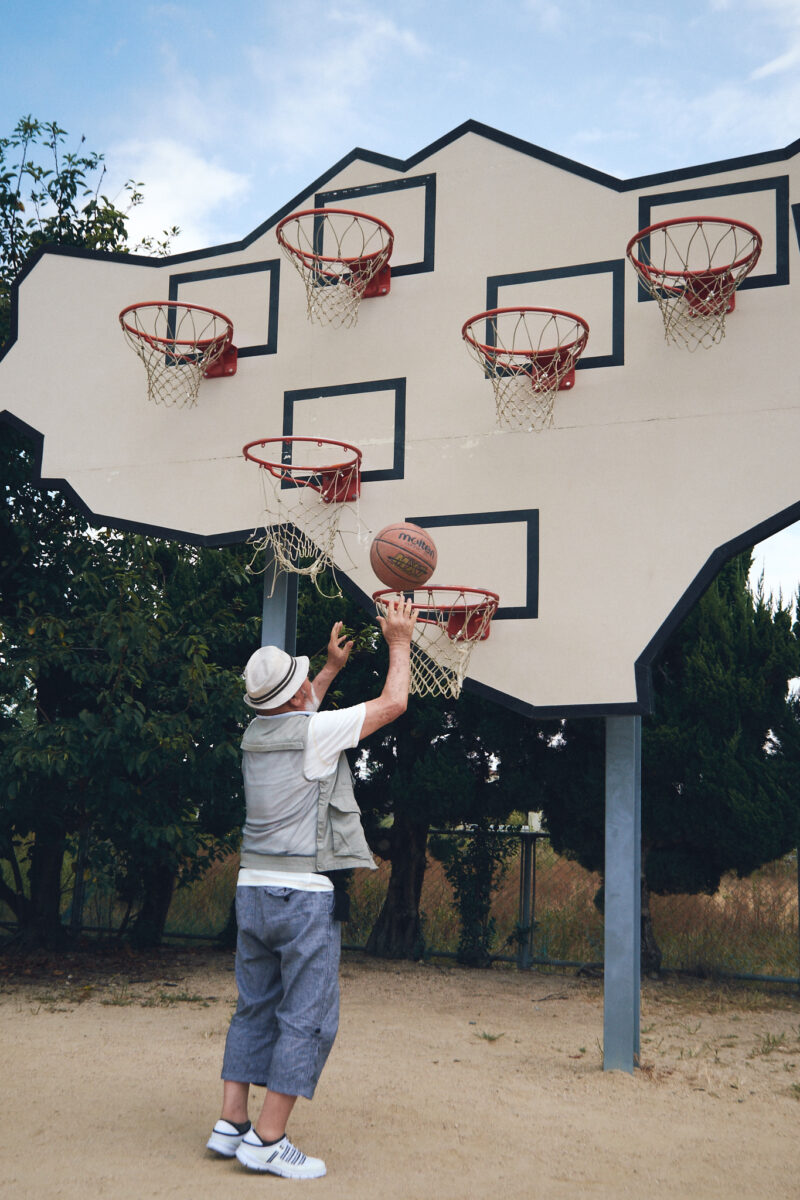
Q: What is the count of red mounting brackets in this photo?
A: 6